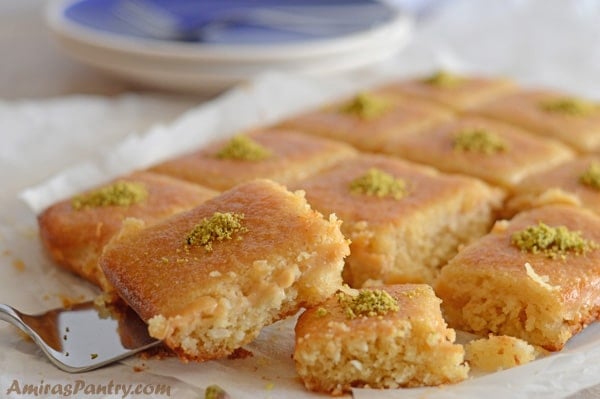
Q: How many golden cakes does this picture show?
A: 11